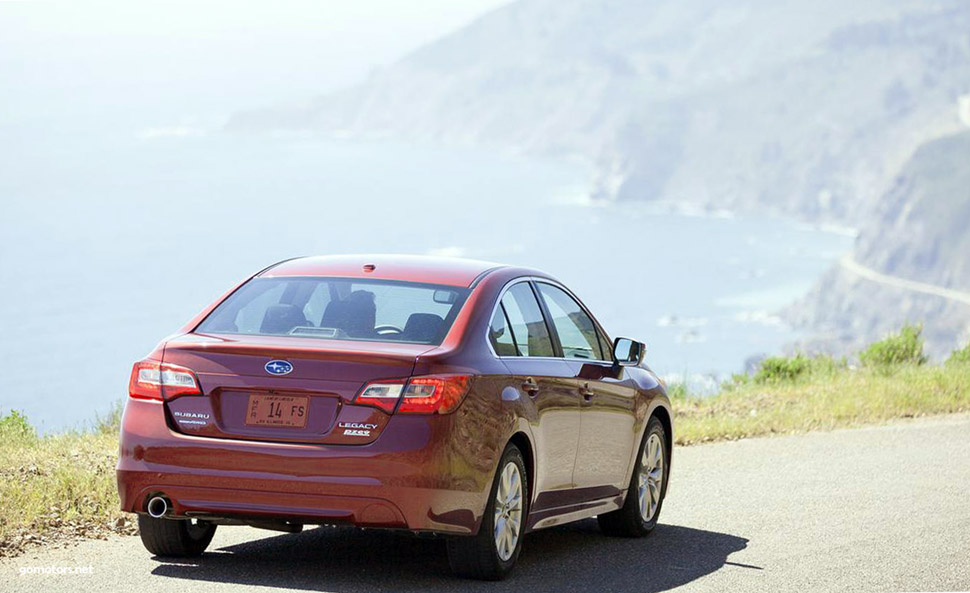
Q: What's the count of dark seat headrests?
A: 3